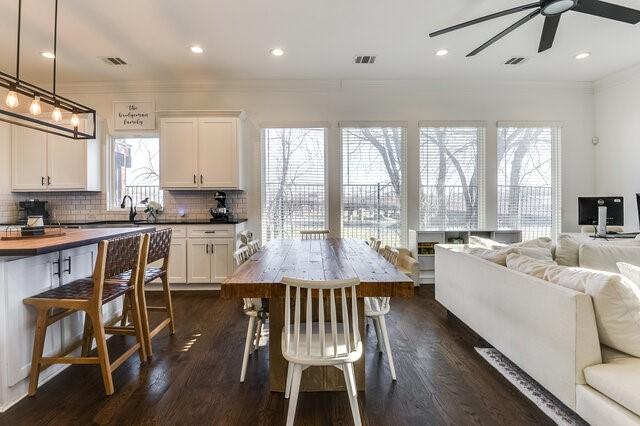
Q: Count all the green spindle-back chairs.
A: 0